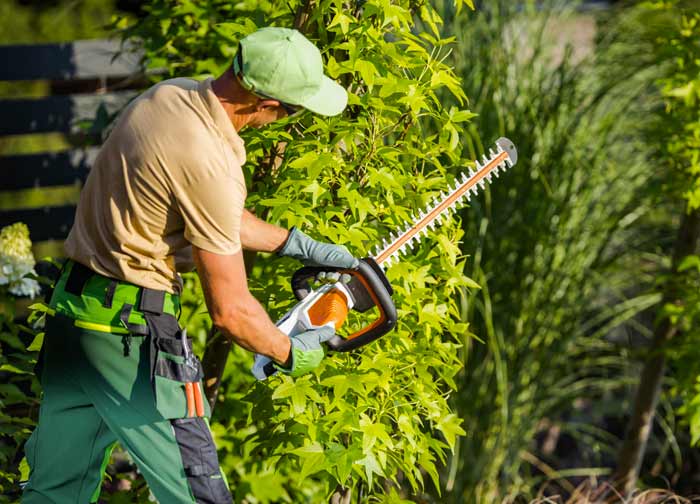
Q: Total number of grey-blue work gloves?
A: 2